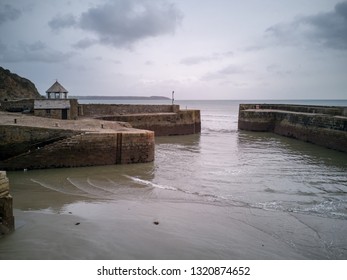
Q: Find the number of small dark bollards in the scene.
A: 2